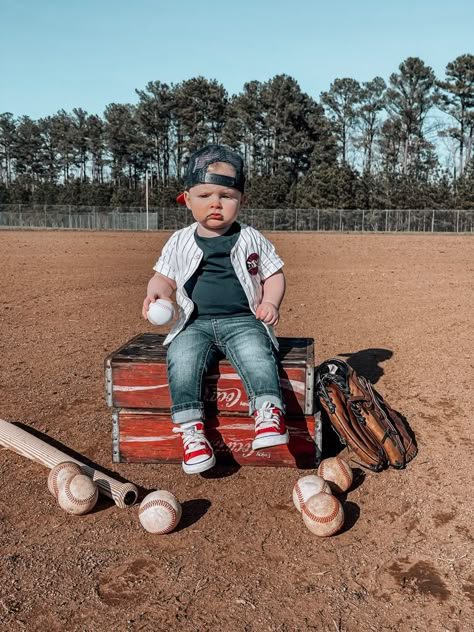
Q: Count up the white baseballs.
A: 7